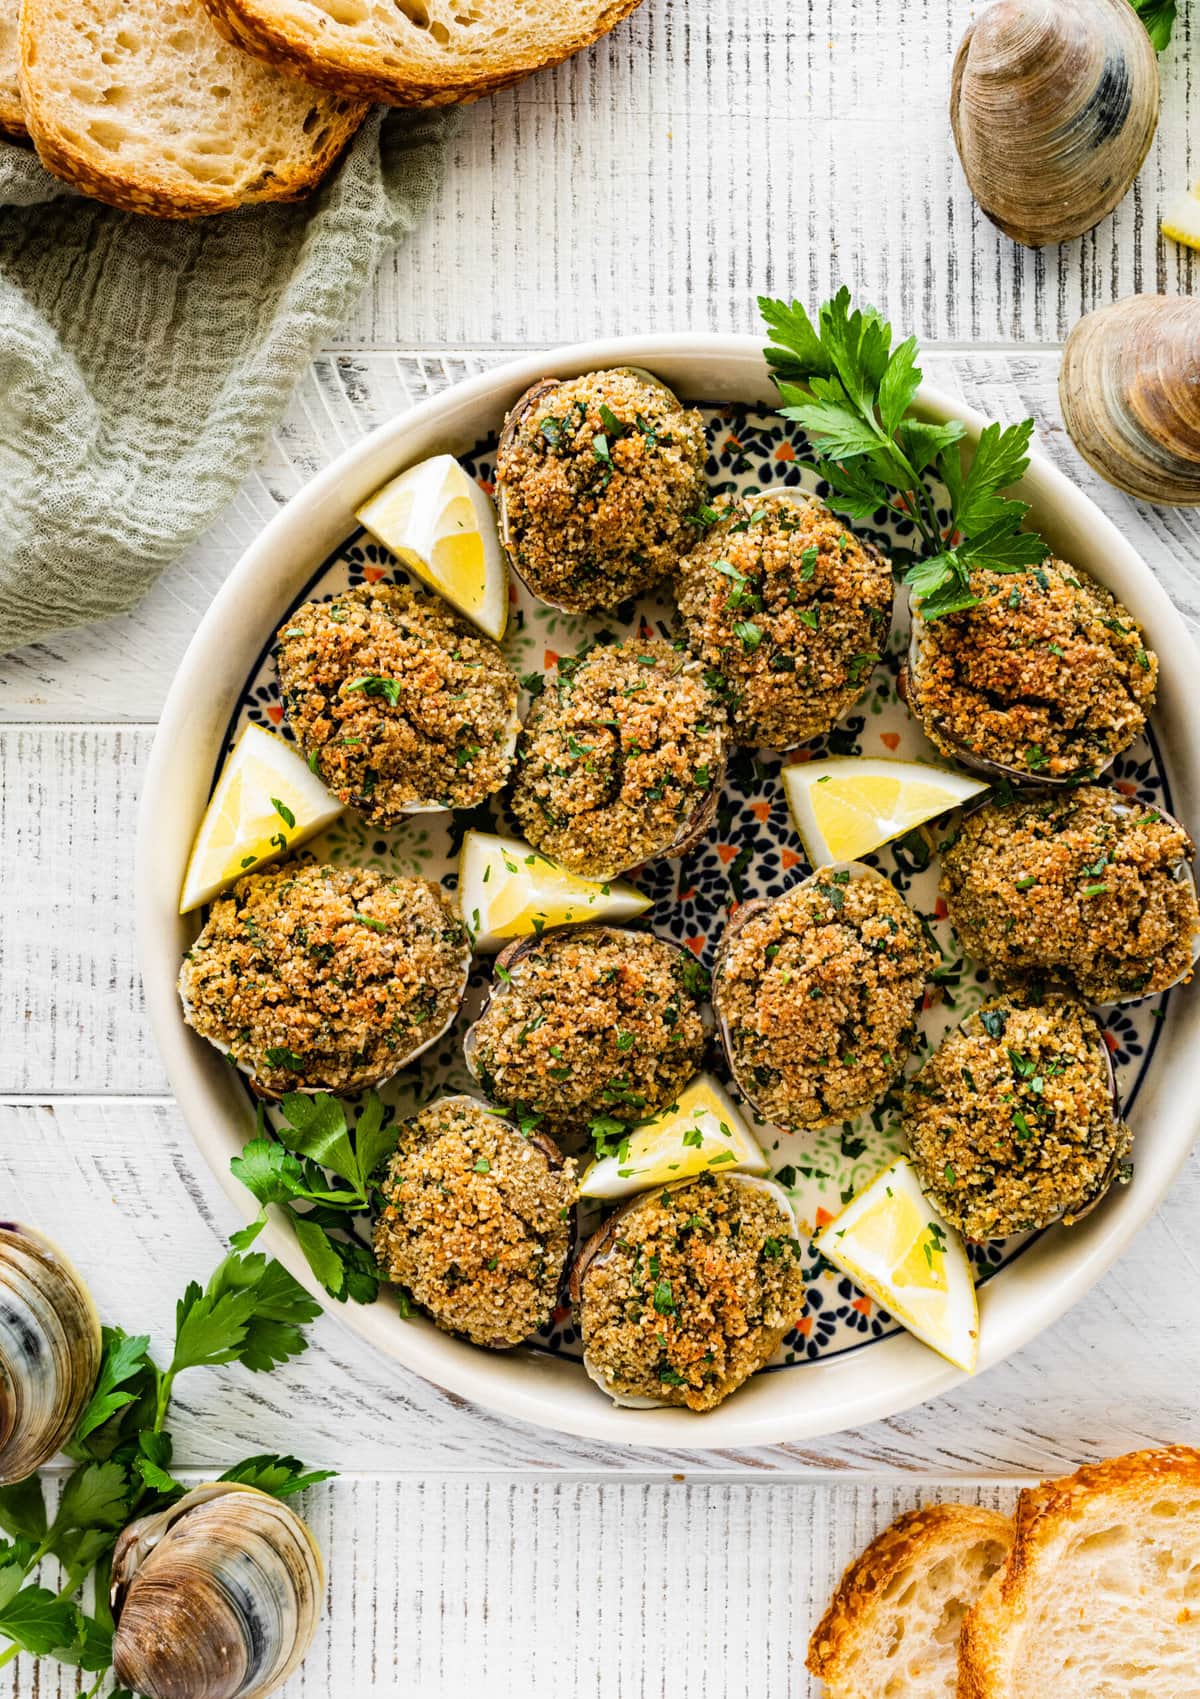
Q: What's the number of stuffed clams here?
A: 12